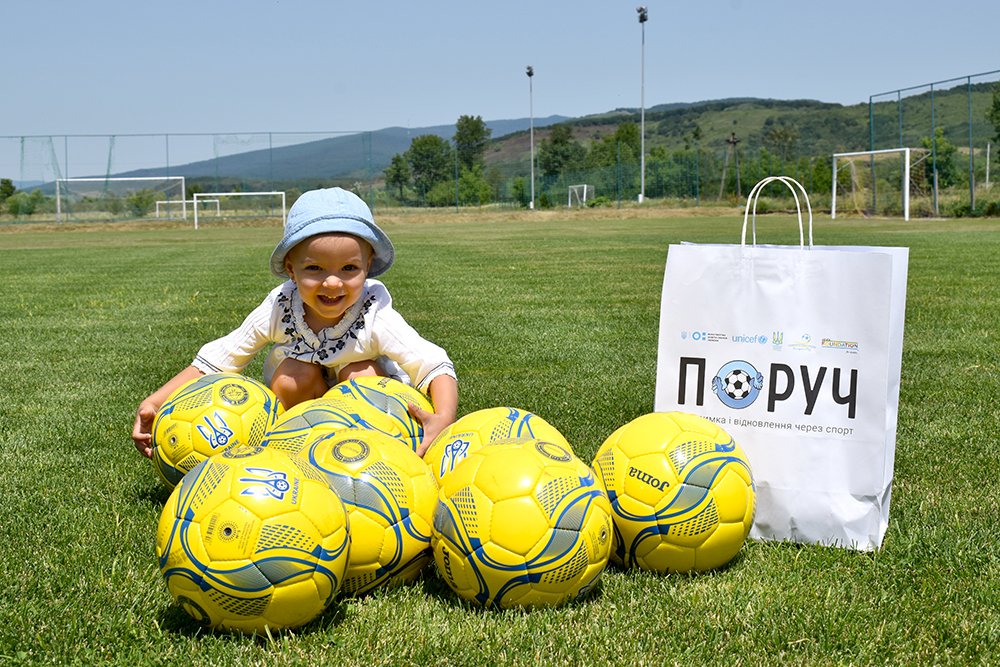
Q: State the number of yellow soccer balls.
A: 8